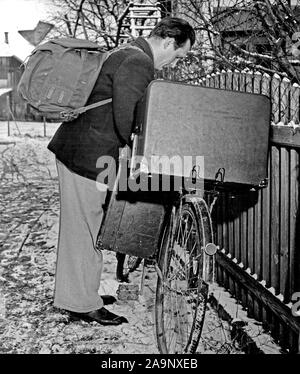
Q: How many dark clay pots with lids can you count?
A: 0